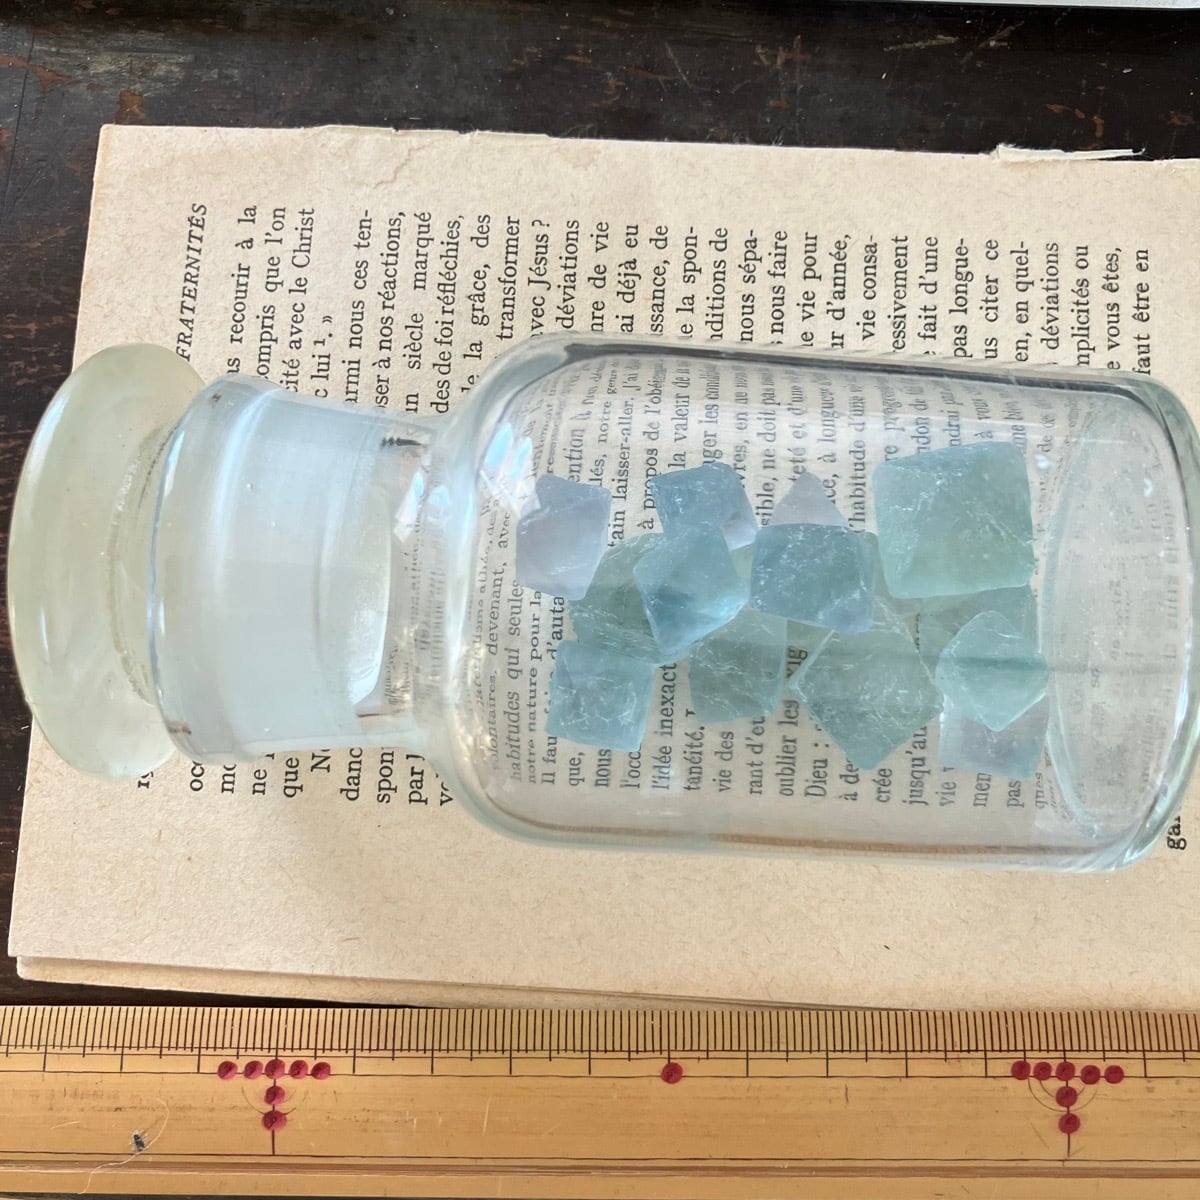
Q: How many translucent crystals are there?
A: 13